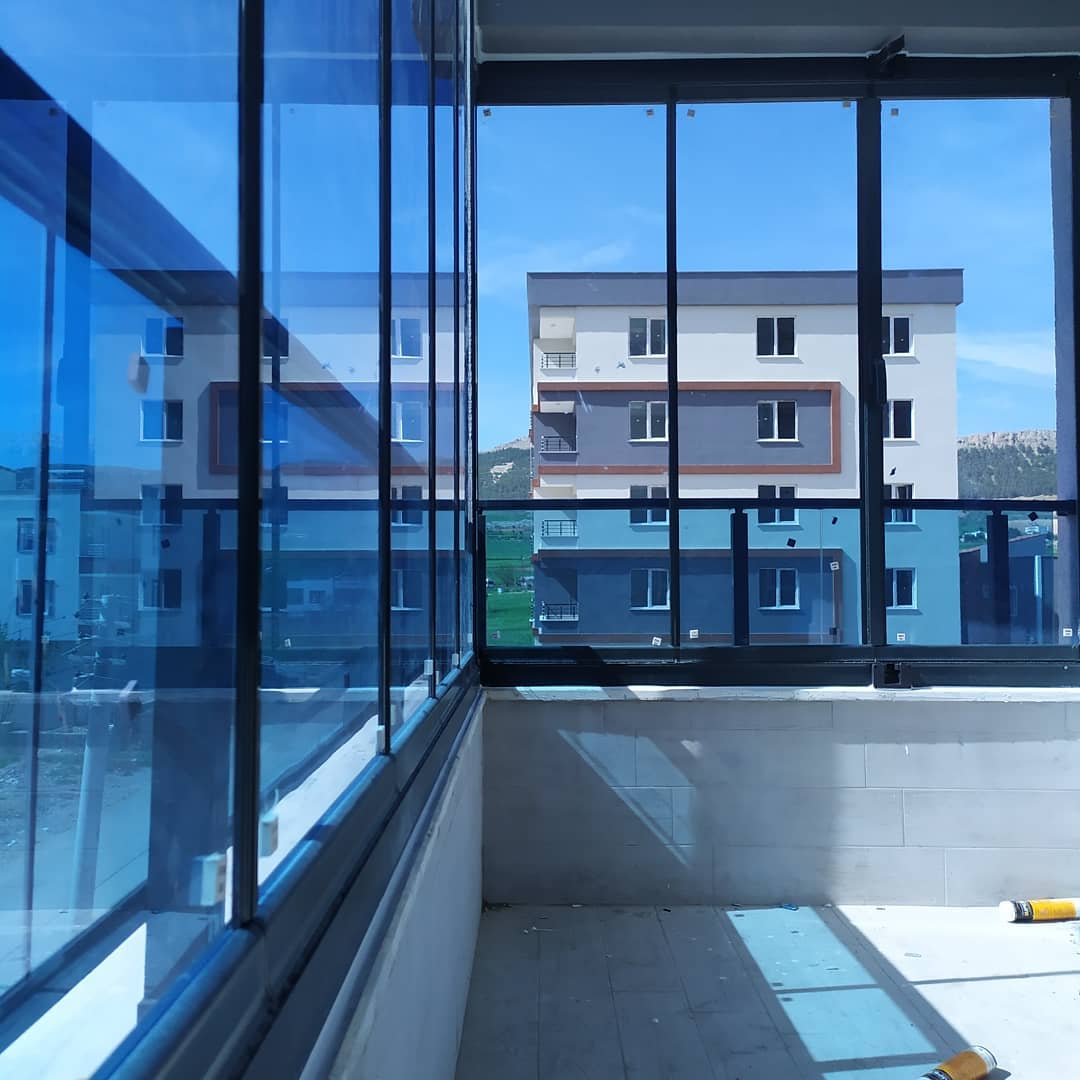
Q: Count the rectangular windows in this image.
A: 12